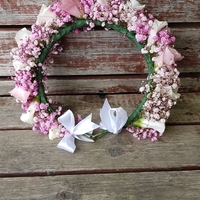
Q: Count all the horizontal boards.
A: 6